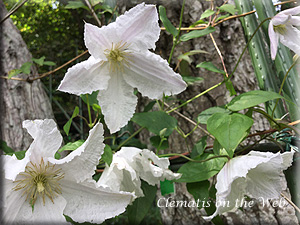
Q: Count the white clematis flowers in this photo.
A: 5